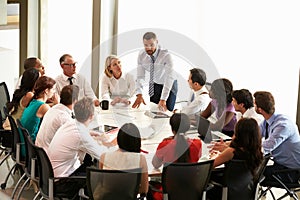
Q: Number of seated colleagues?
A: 14